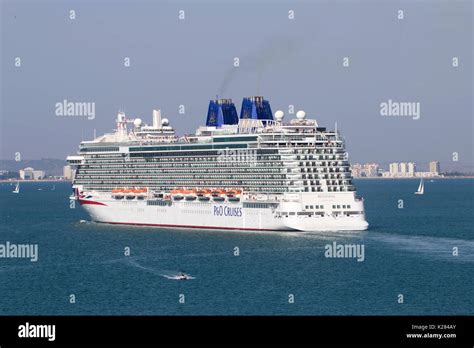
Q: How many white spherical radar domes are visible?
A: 4